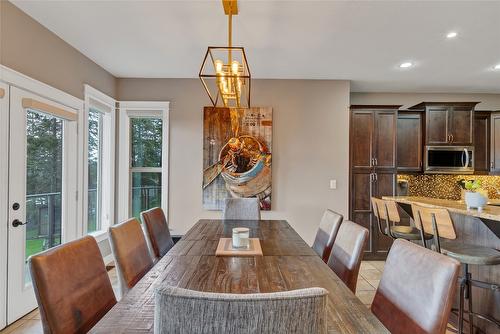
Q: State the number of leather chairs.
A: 6